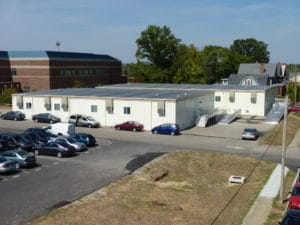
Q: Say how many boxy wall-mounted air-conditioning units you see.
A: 7